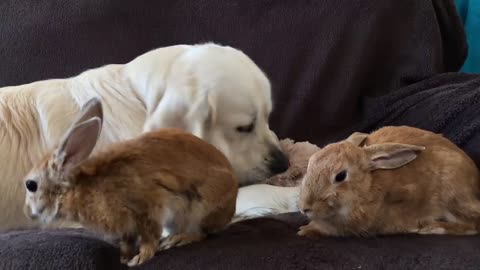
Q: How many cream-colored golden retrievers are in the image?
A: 1